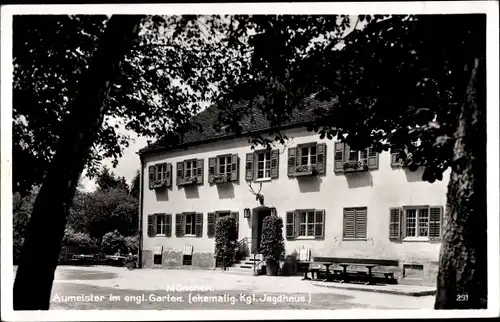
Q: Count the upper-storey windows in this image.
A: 7